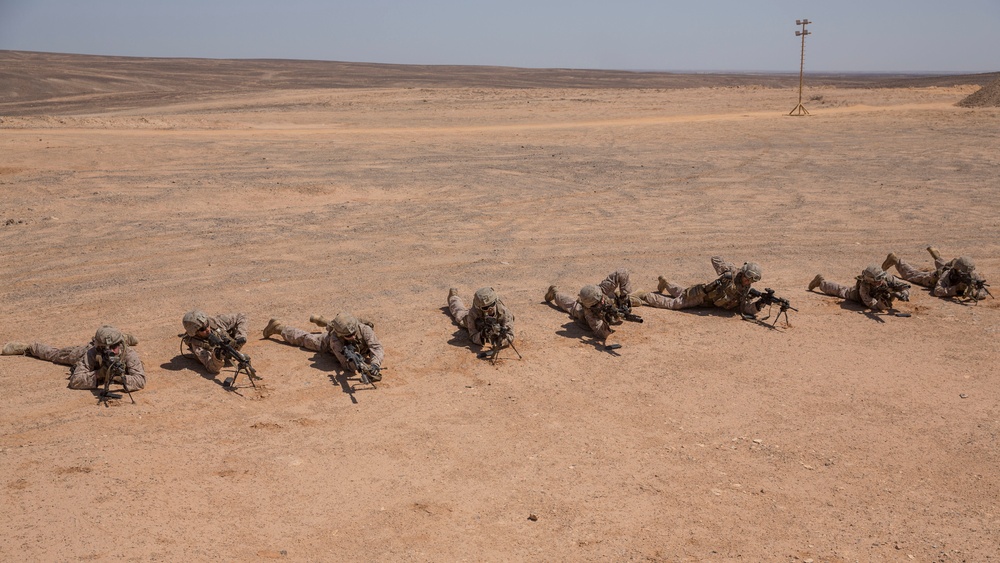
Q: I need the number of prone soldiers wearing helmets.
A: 8